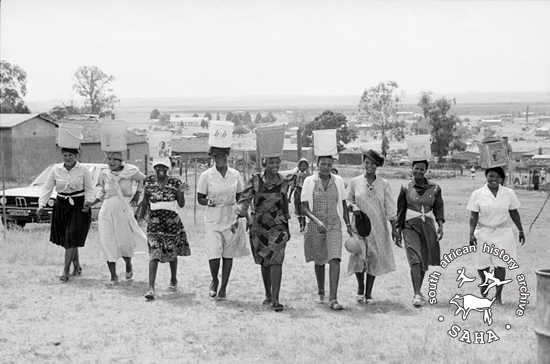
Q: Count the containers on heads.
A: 8